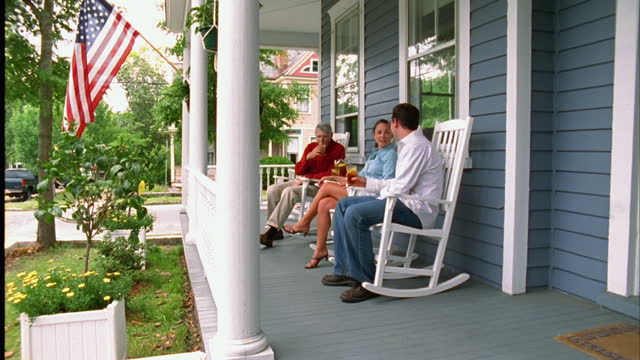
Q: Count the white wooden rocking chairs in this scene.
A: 3